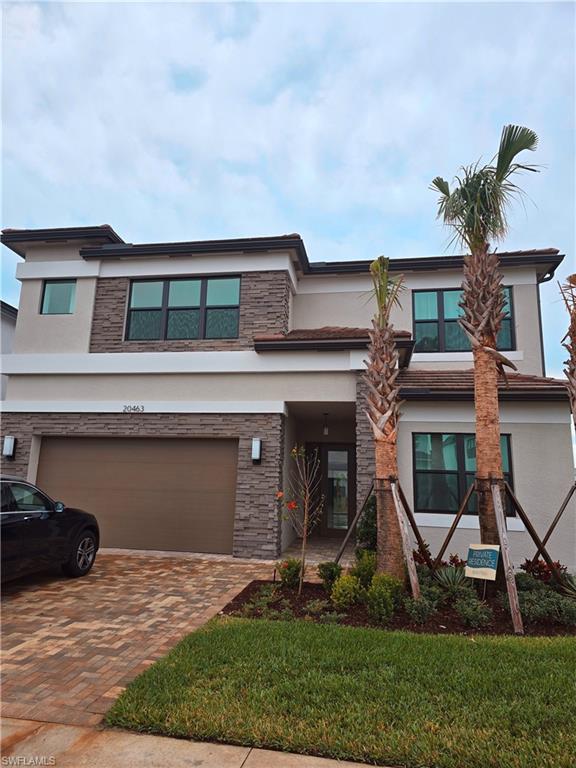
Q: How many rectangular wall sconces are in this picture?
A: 2